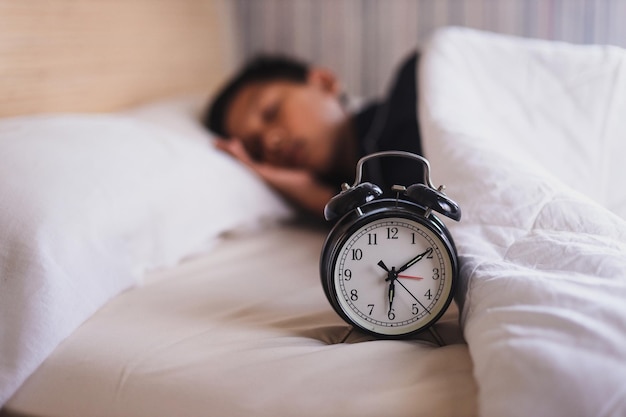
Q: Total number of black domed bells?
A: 2